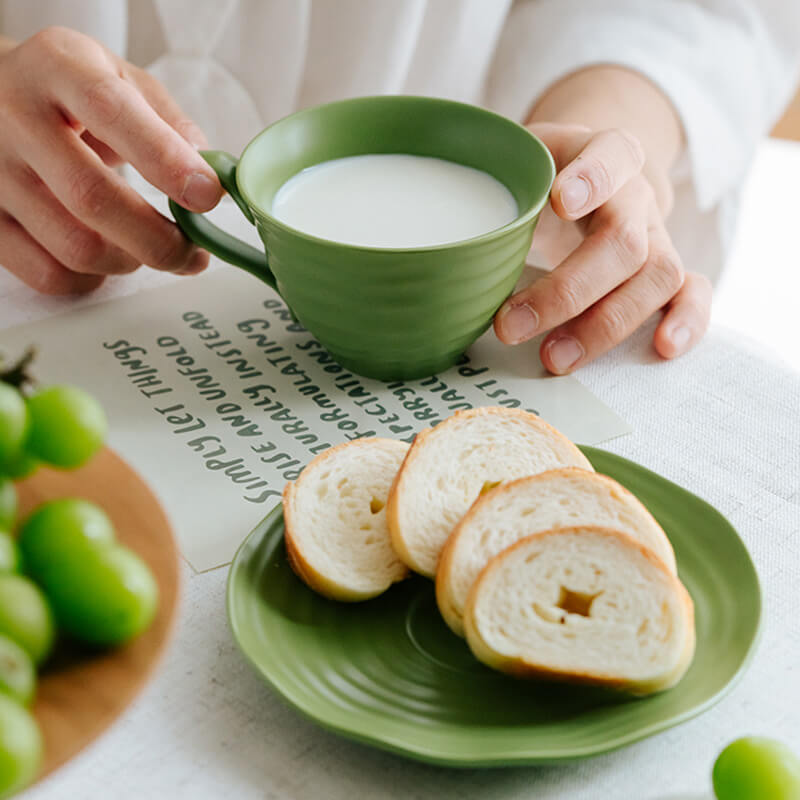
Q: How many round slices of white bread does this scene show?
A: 4